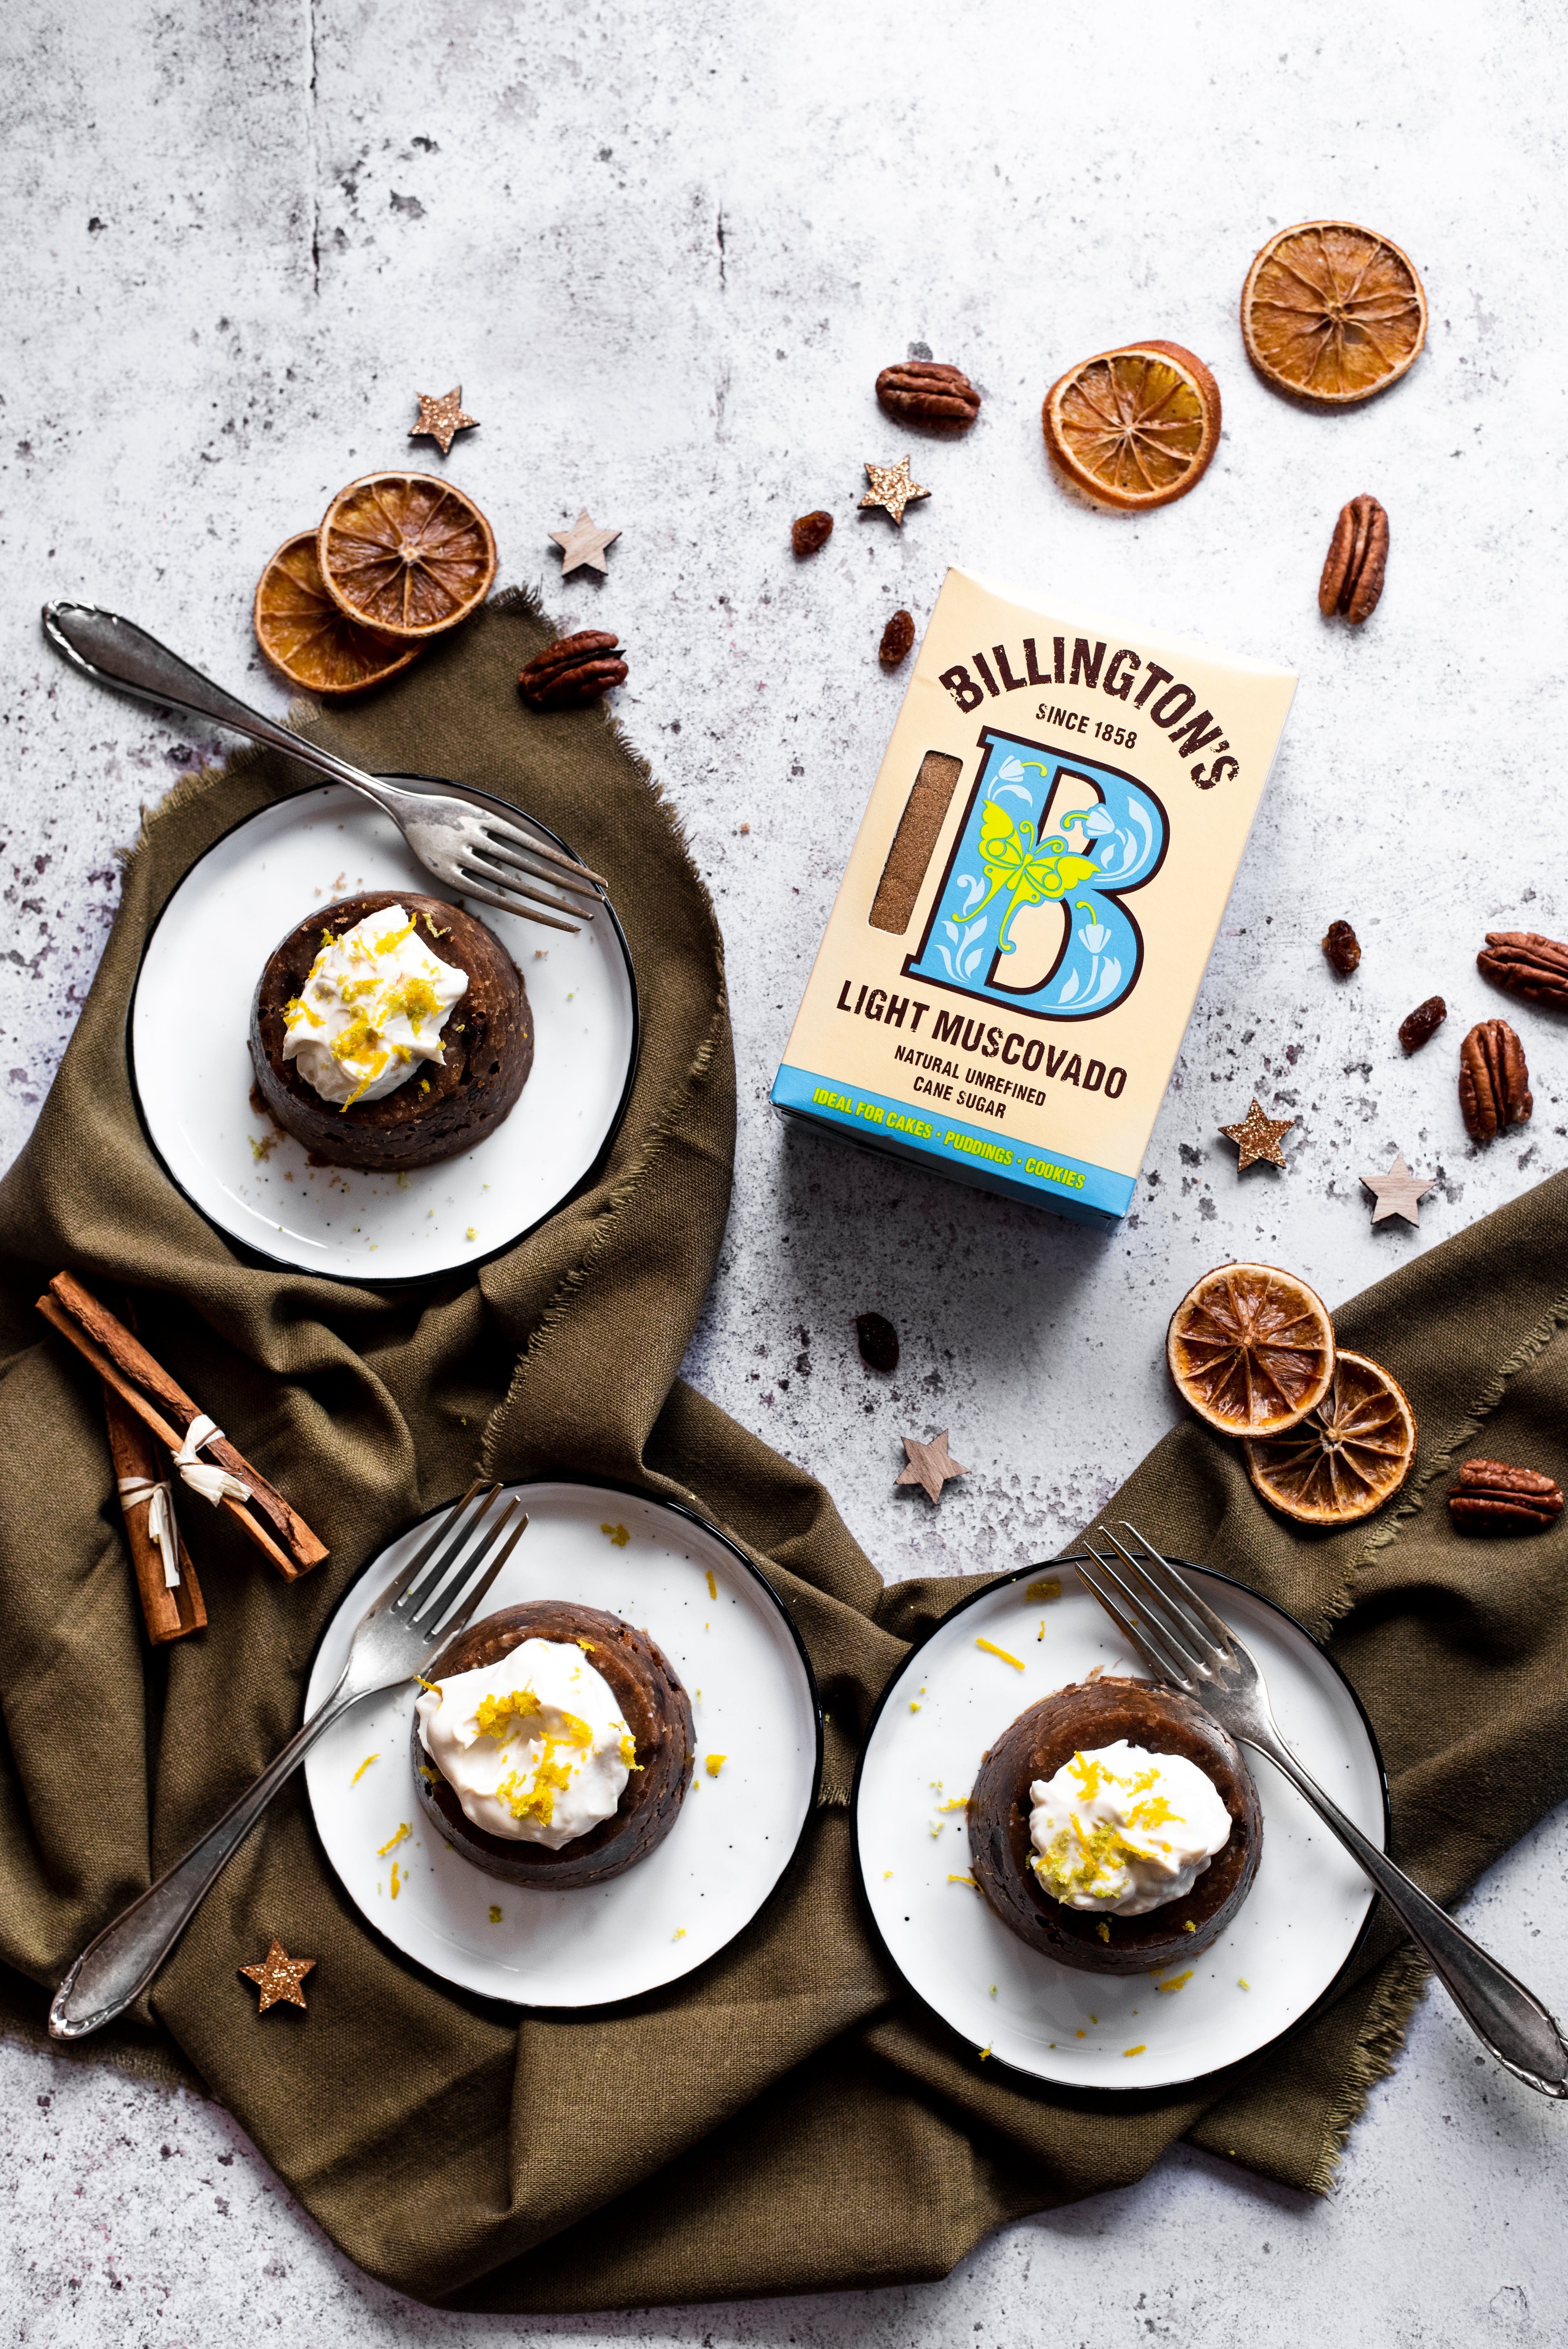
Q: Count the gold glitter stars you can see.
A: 4